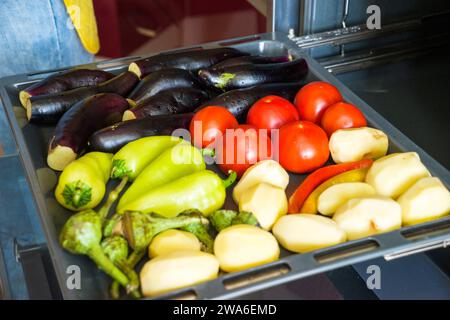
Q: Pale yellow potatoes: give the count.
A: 11